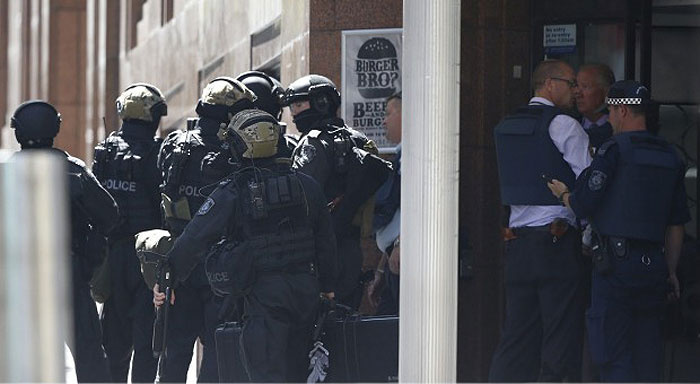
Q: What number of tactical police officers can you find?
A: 6